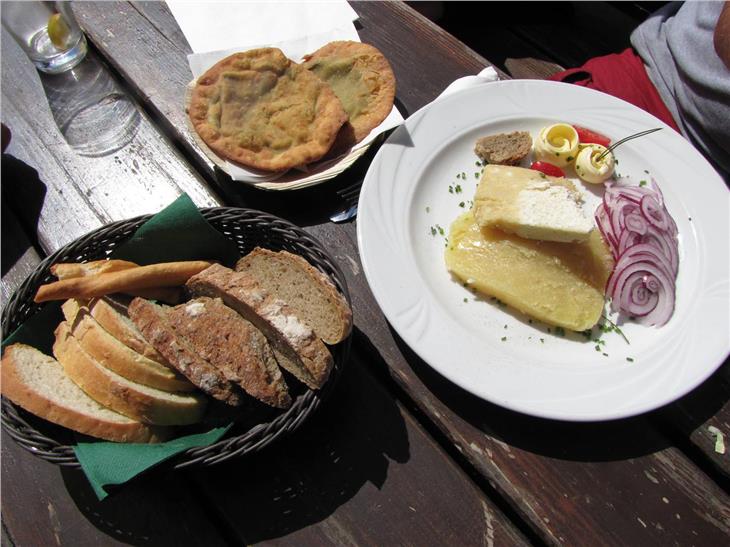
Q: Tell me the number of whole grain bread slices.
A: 4